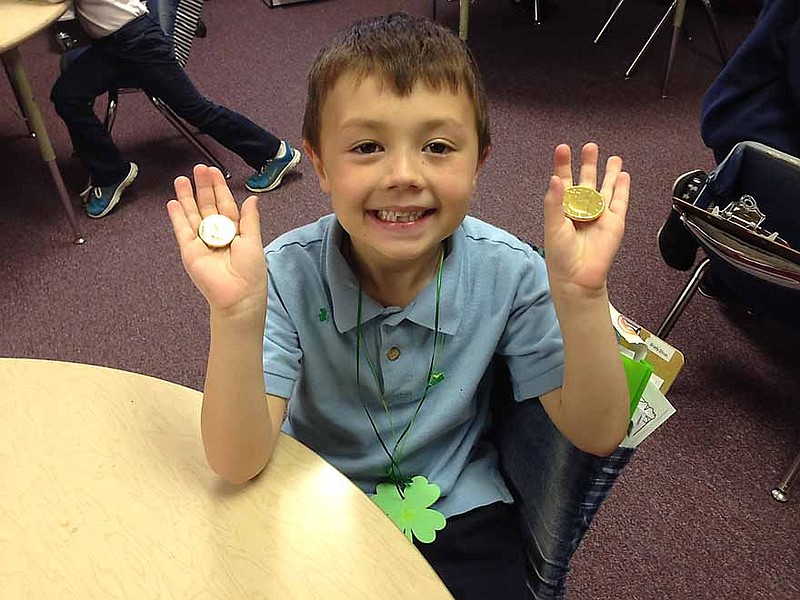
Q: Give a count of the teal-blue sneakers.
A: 2